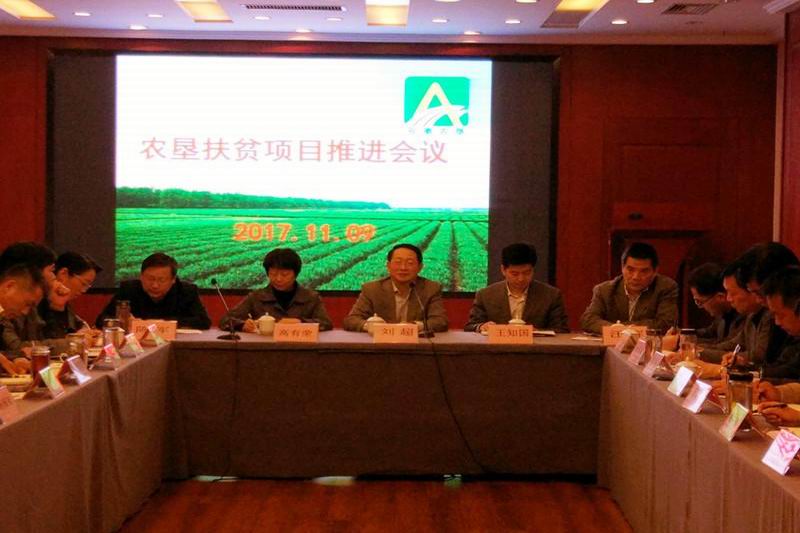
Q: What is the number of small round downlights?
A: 13